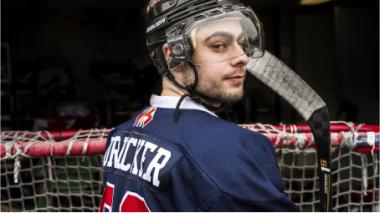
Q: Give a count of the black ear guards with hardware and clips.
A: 1